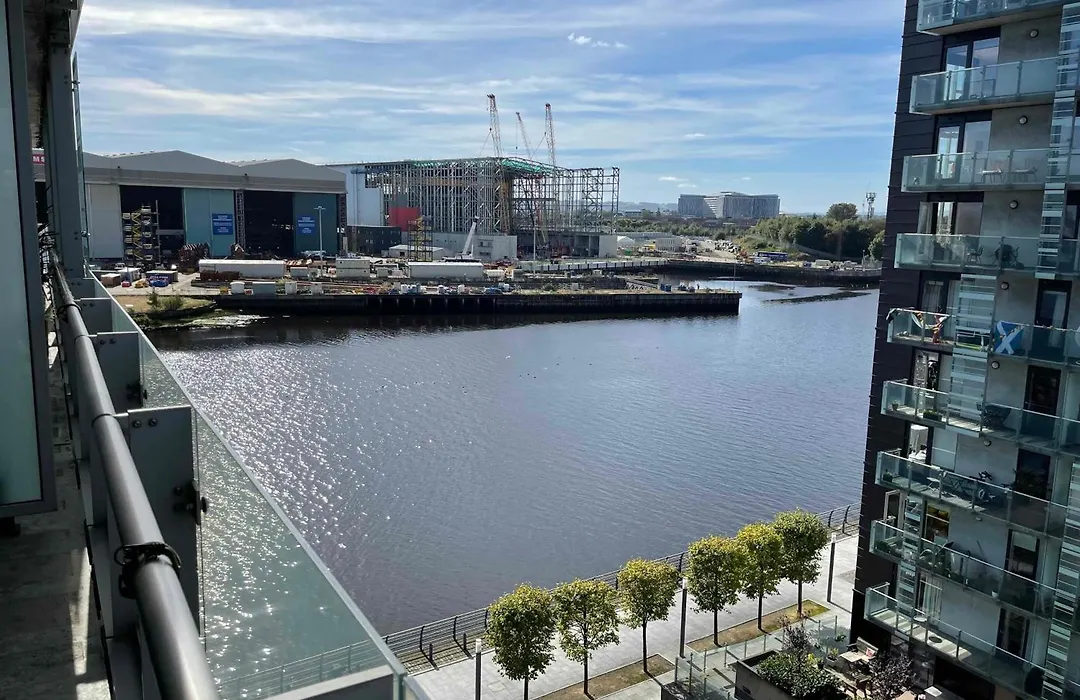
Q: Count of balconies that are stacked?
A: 9